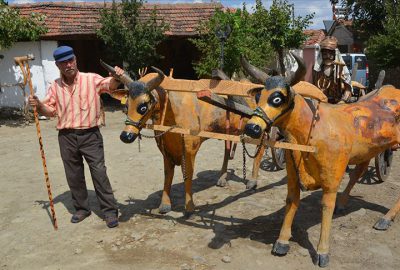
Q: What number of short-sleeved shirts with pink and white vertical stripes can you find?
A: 1